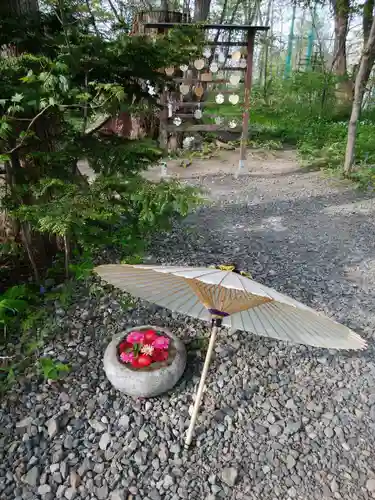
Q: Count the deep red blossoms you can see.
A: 4